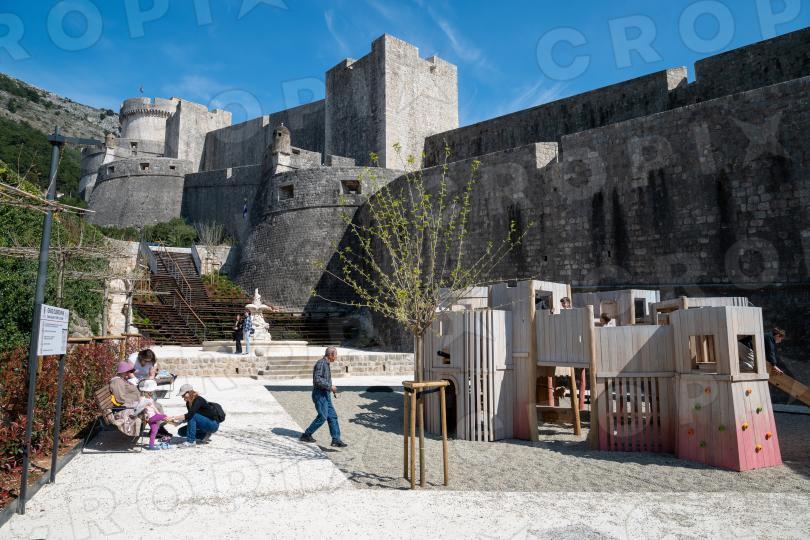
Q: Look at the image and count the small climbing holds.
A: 10